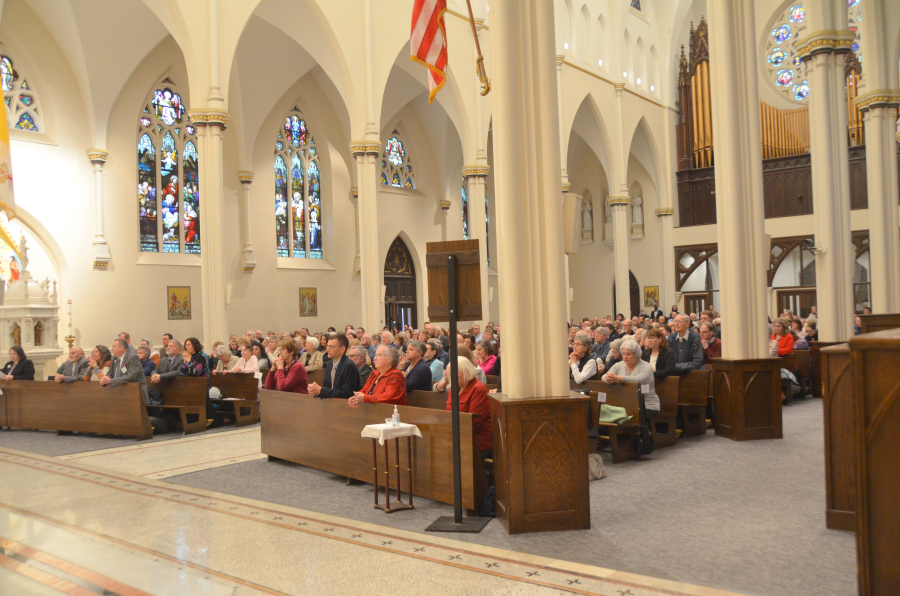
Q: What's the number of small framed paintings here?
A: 3